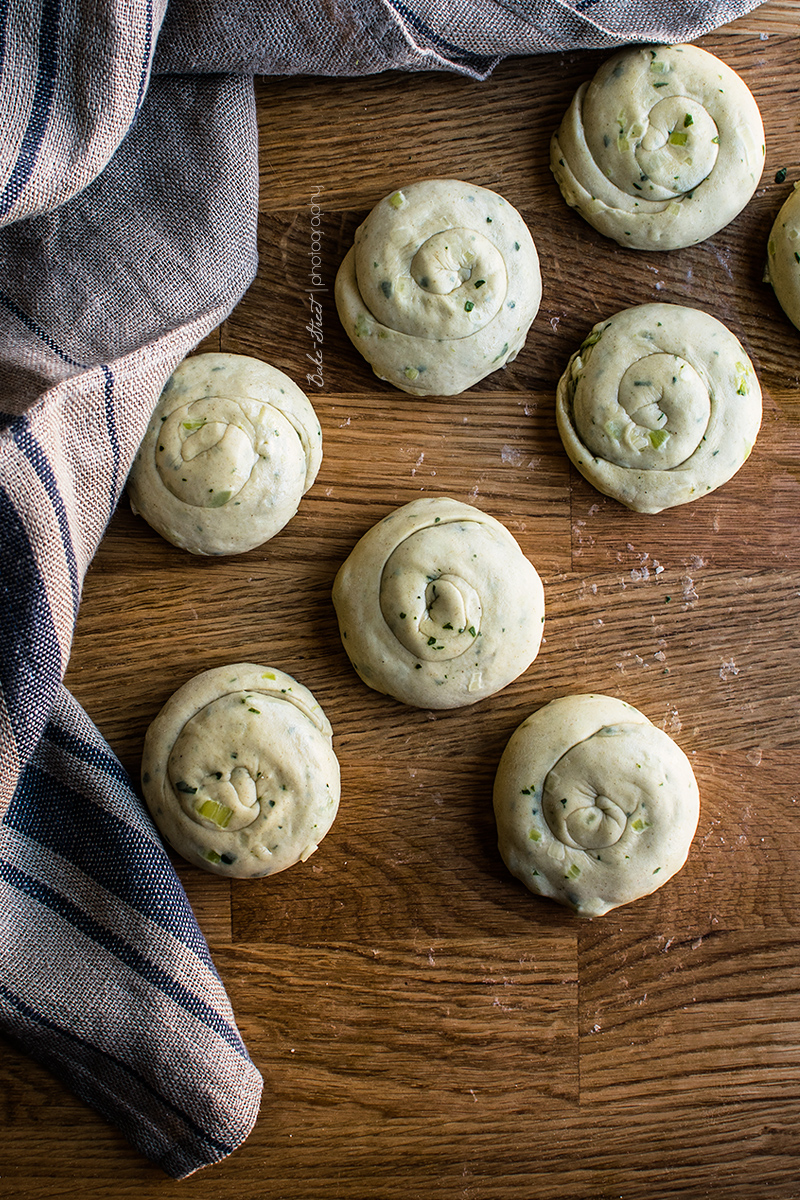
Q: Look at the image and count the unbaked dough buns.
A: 8